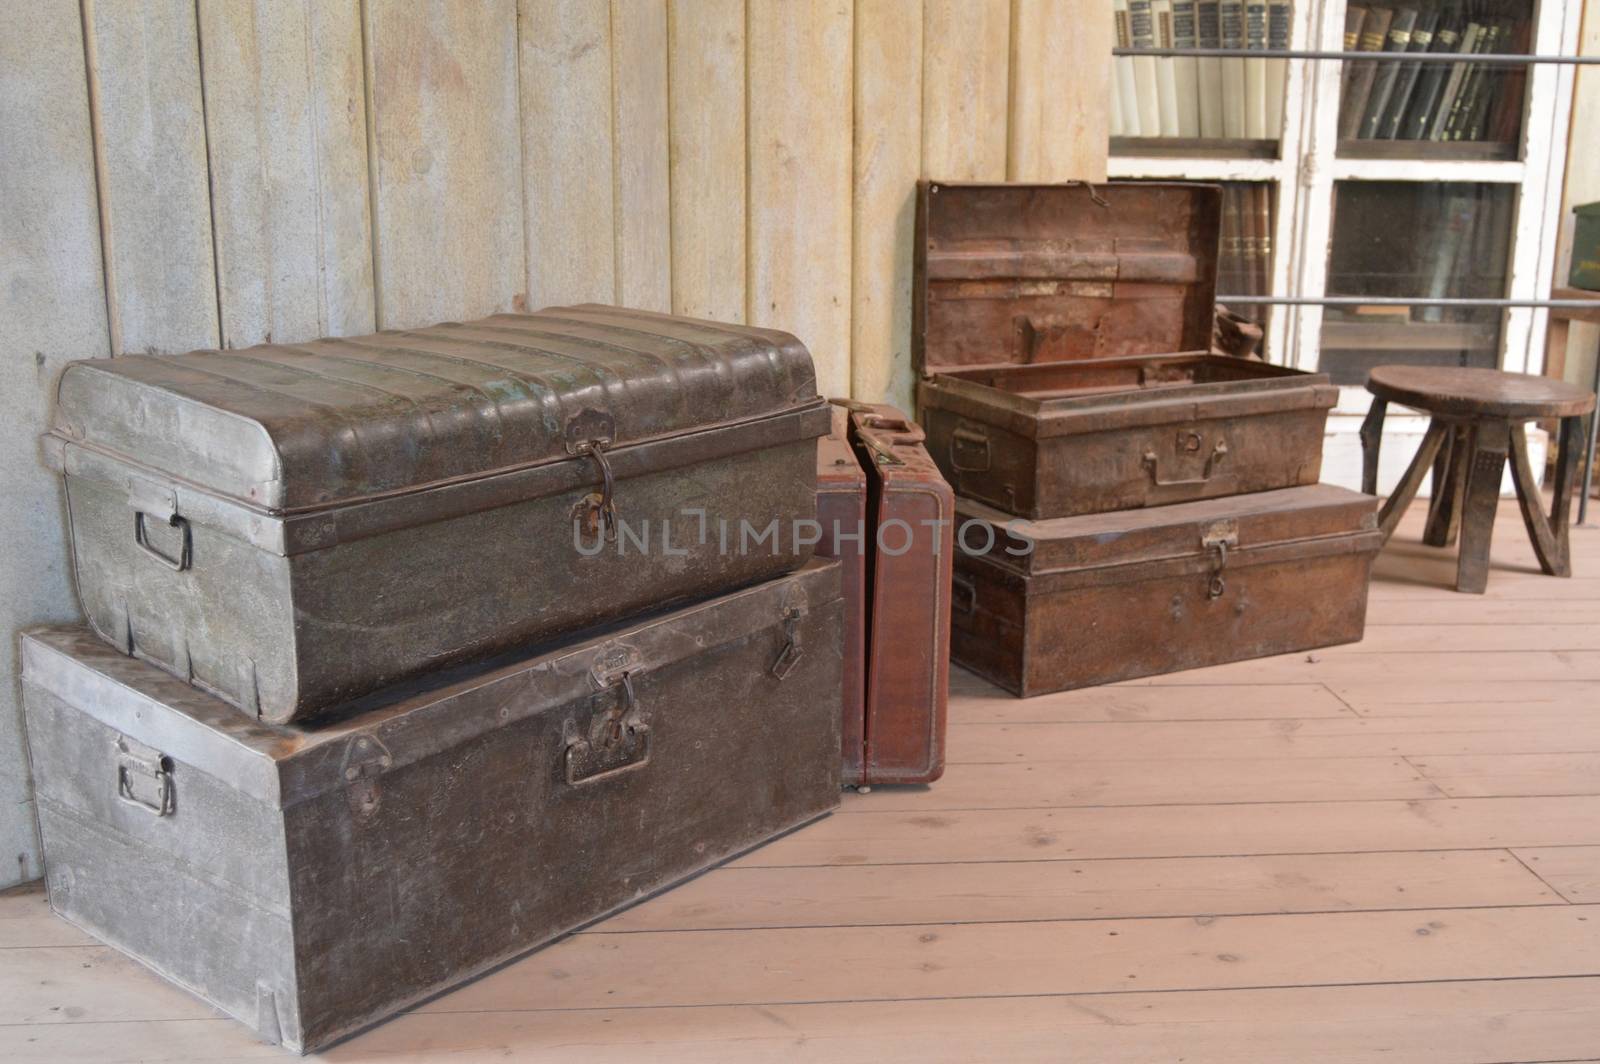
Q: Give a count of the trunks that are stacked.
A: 4